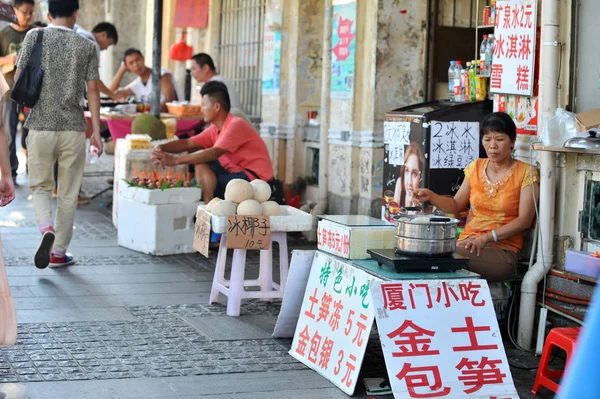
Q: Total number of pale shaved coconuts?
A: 6